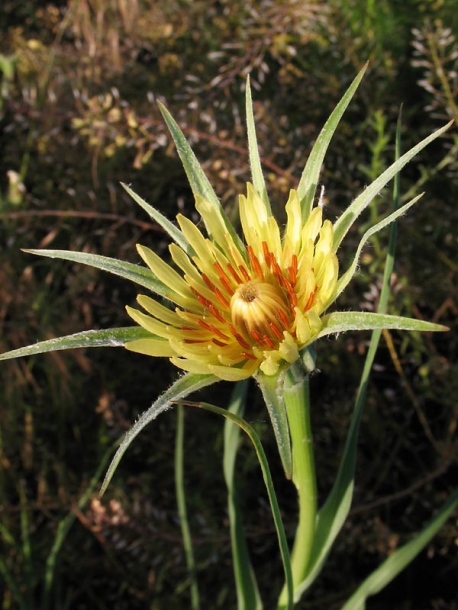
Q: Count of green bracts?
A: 11